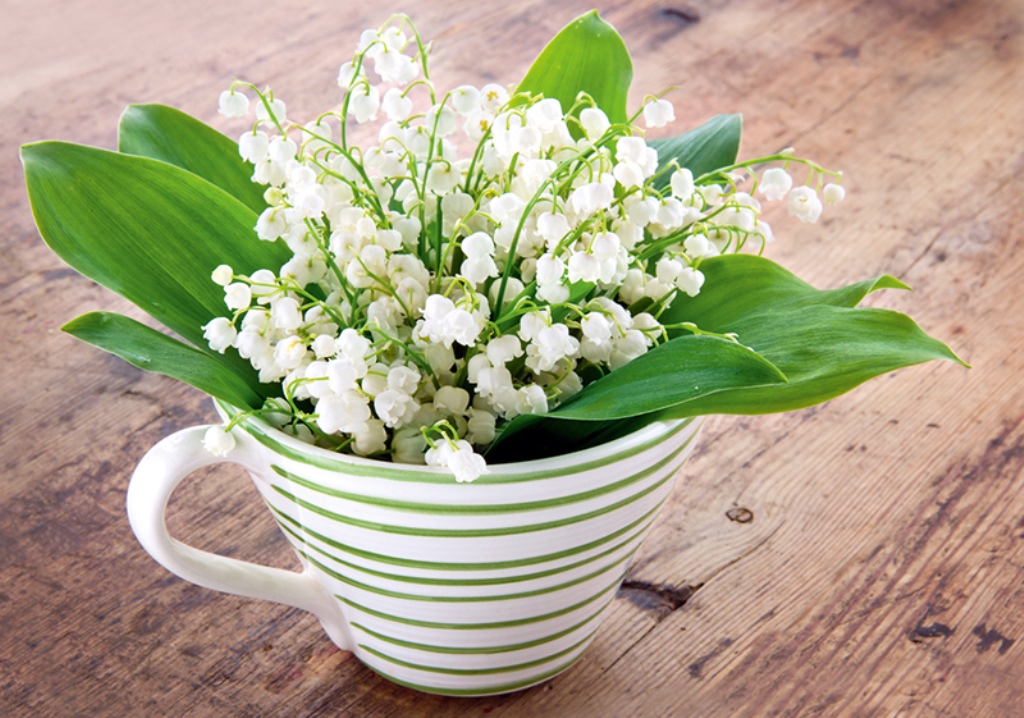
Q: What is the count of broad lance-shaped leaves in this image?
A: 8